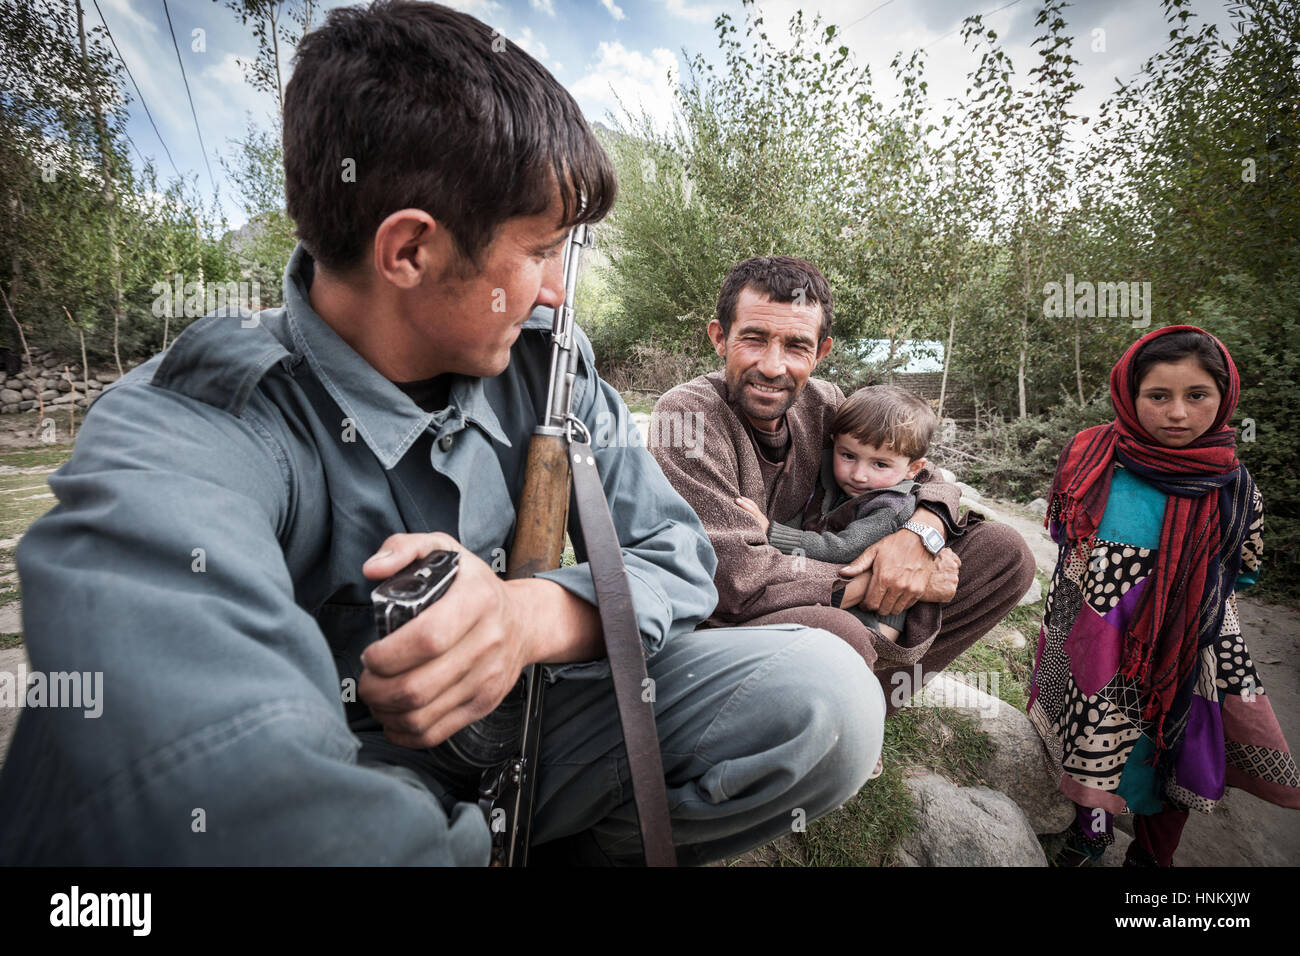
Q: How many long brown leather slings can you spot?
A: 1